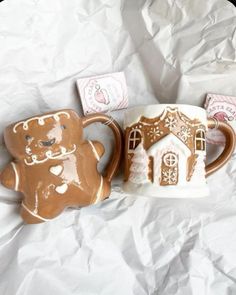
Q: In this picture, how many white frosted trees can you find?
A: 2